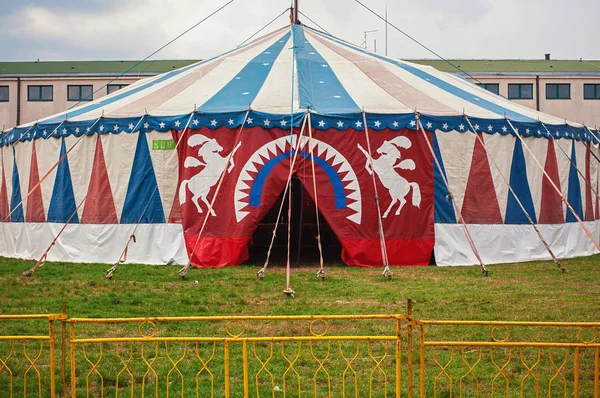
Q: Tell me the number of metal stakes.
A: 9